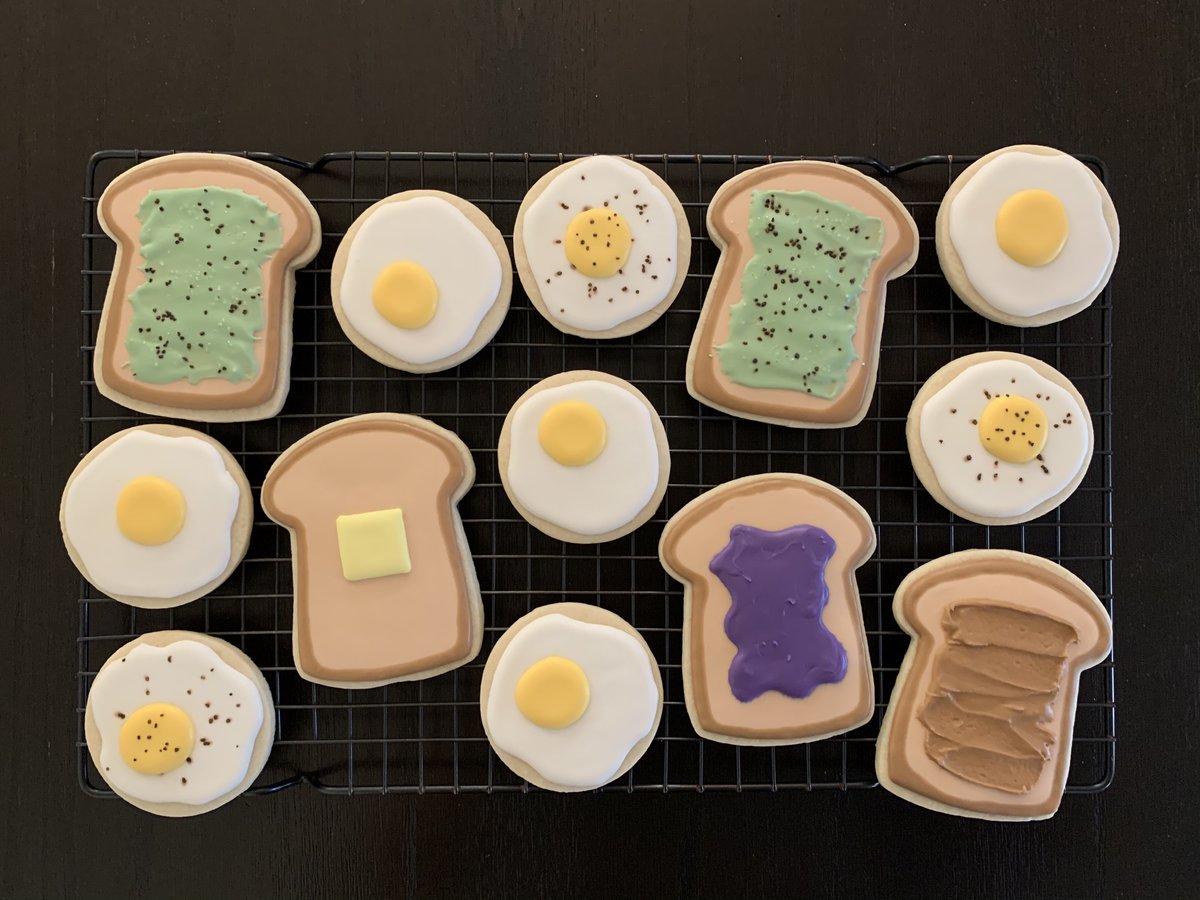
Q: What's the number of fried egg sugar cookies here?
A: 8